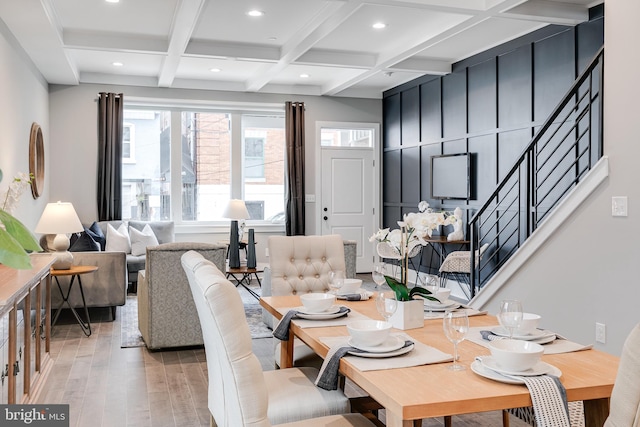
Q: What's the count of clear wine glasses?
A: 6